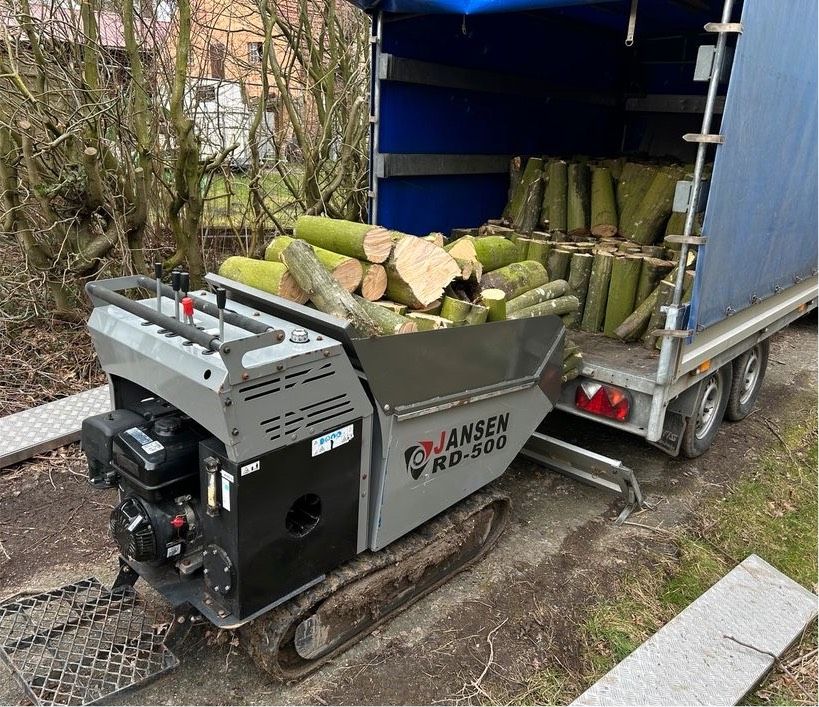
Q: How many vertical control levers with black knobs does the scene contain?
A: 4